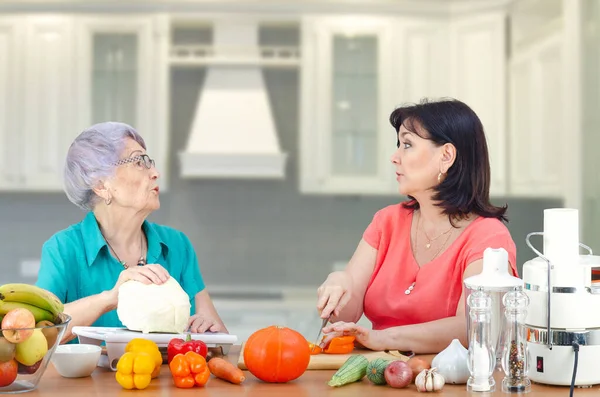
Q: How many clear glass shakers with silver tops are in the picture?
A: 2